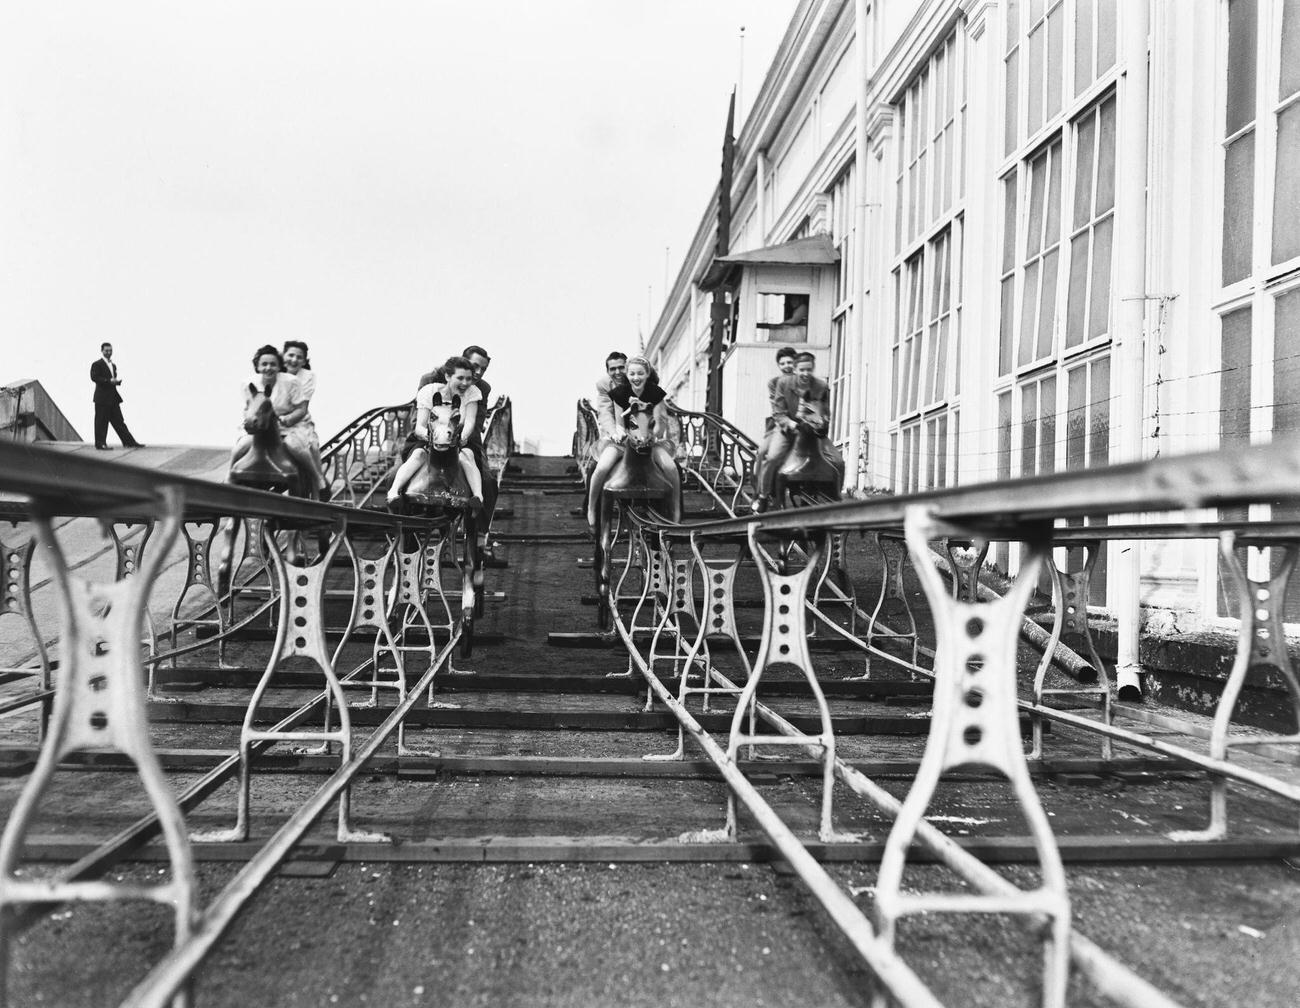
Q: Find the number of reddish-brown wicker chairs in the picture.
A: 0